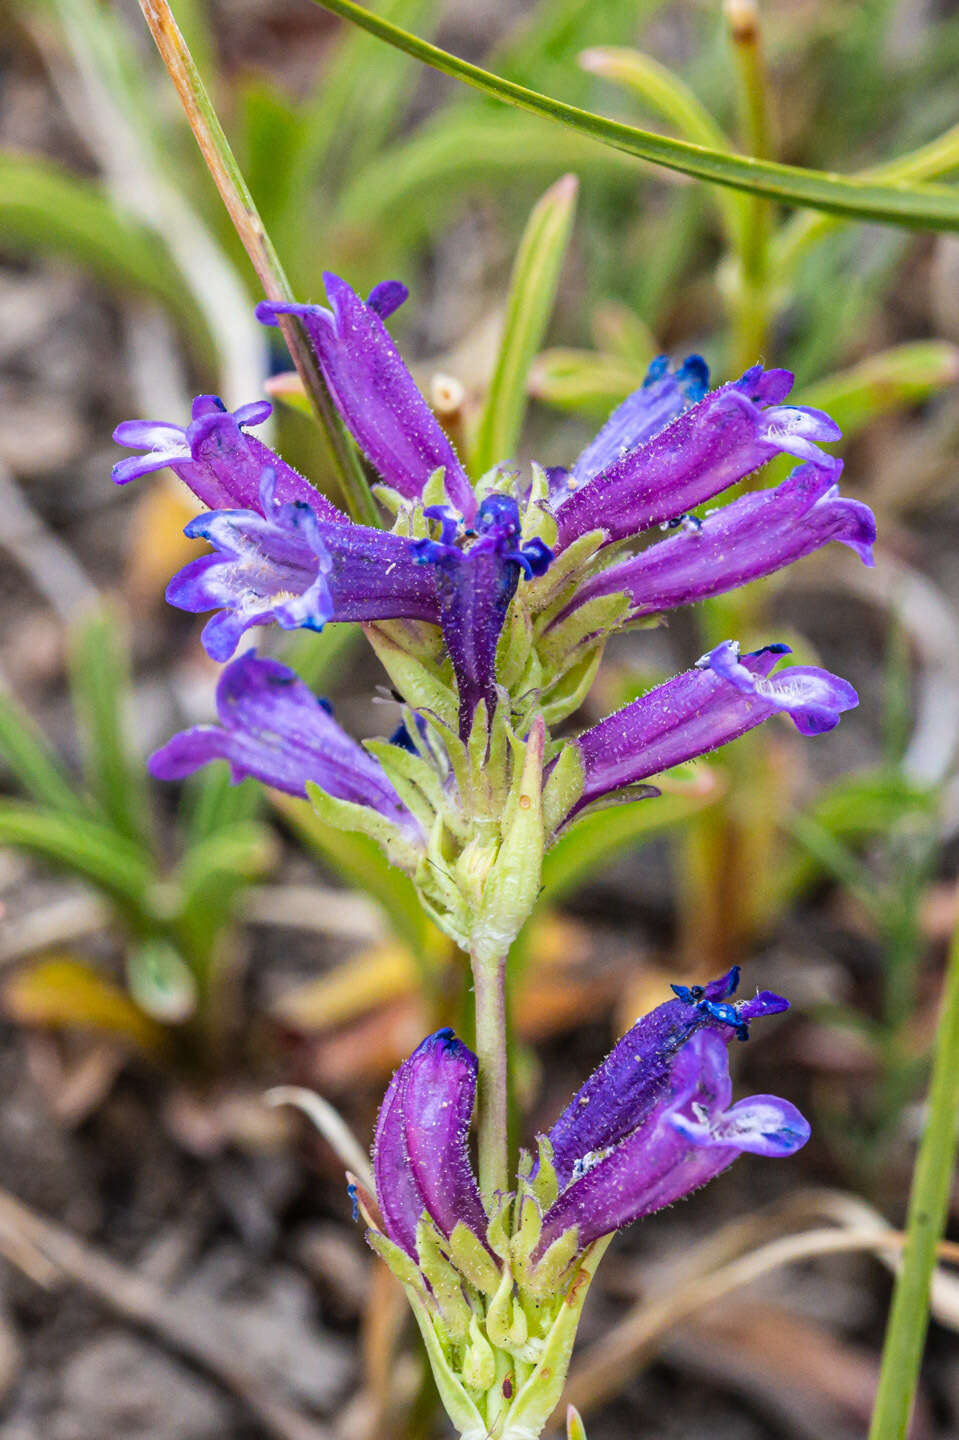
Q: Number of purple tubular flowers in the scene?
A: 13